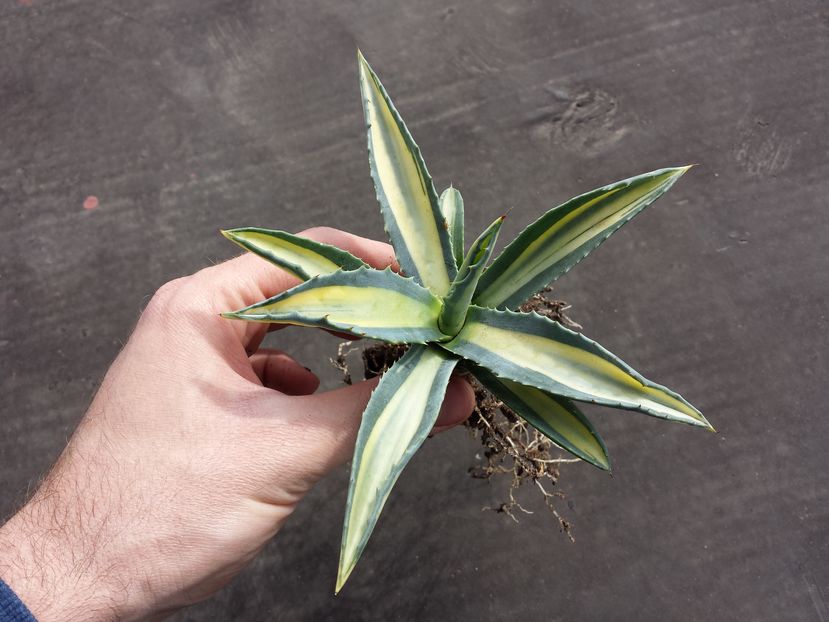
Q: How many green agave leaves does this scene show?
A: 9